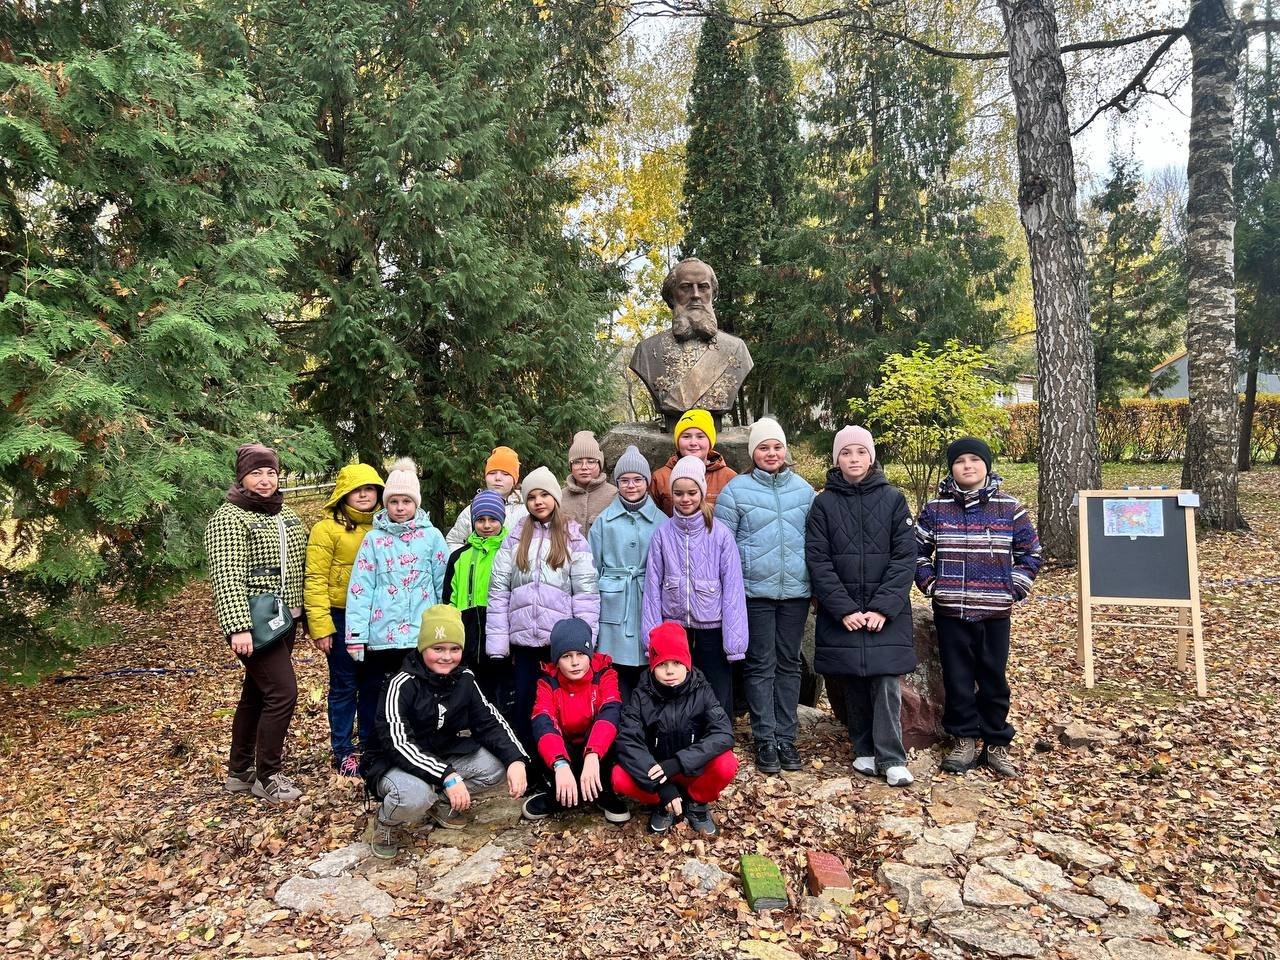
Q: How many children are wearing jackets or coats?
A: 15